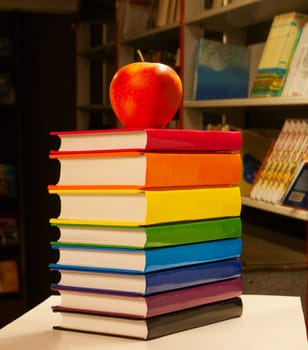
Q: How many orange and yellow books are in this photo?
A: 2